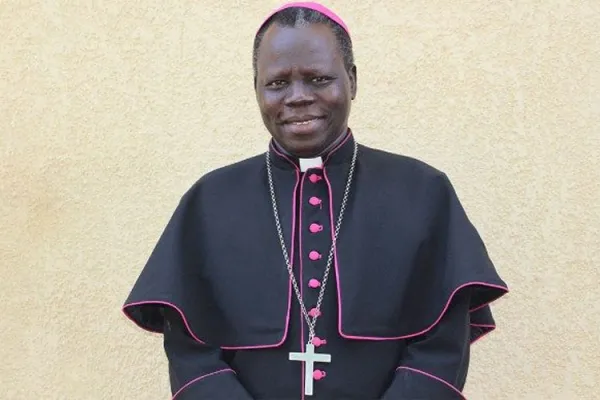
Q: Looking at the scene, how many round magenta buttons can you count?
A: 8